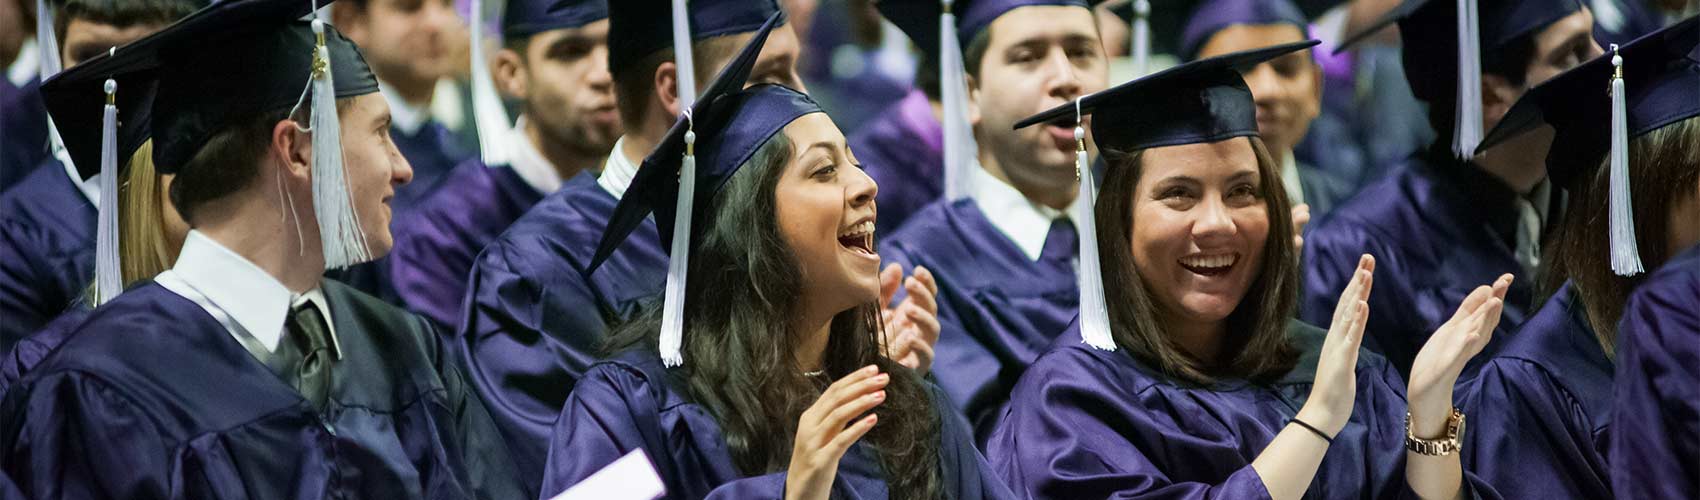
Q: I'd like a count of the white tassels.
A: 11